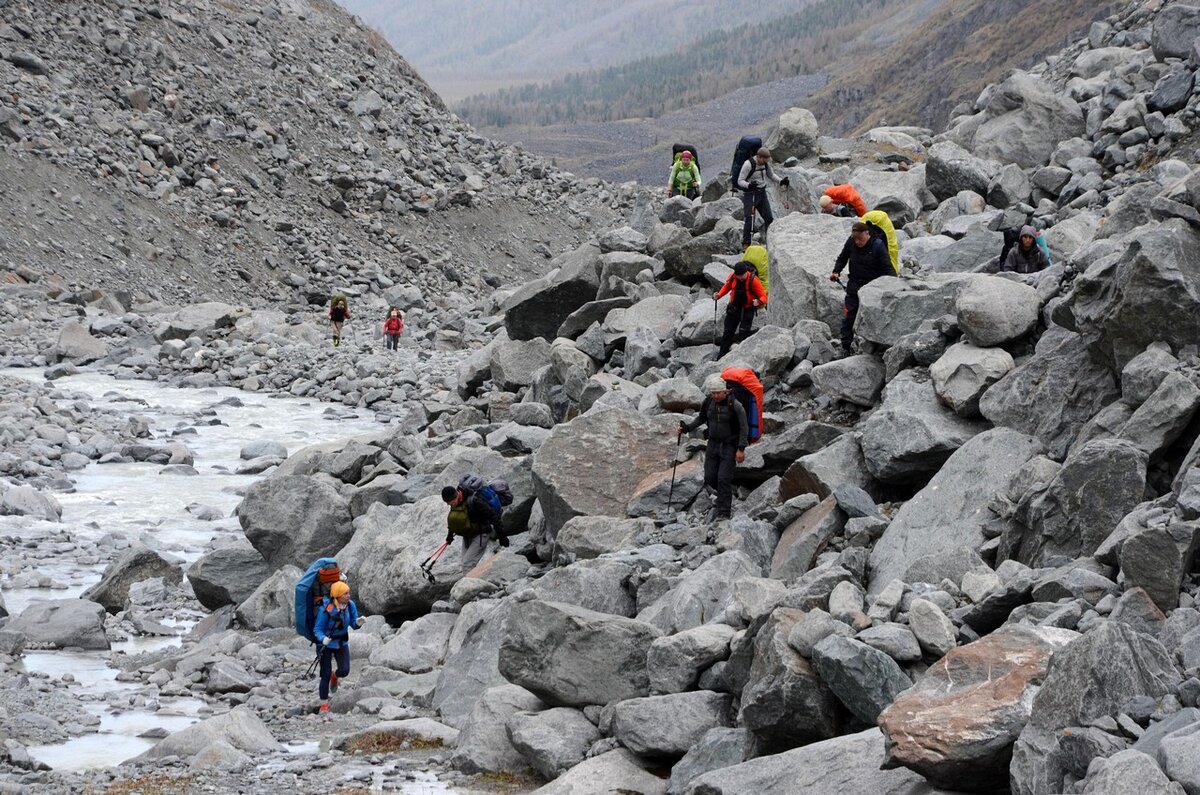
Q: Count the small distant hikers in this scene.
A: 2